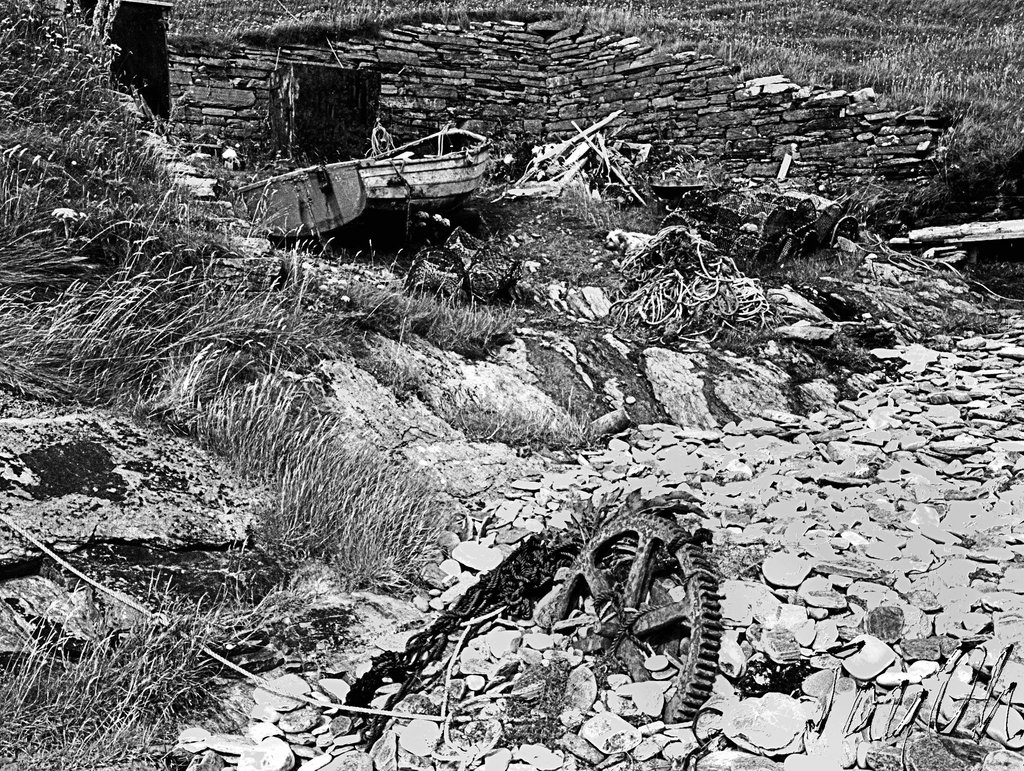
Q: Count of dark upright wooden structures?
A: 2